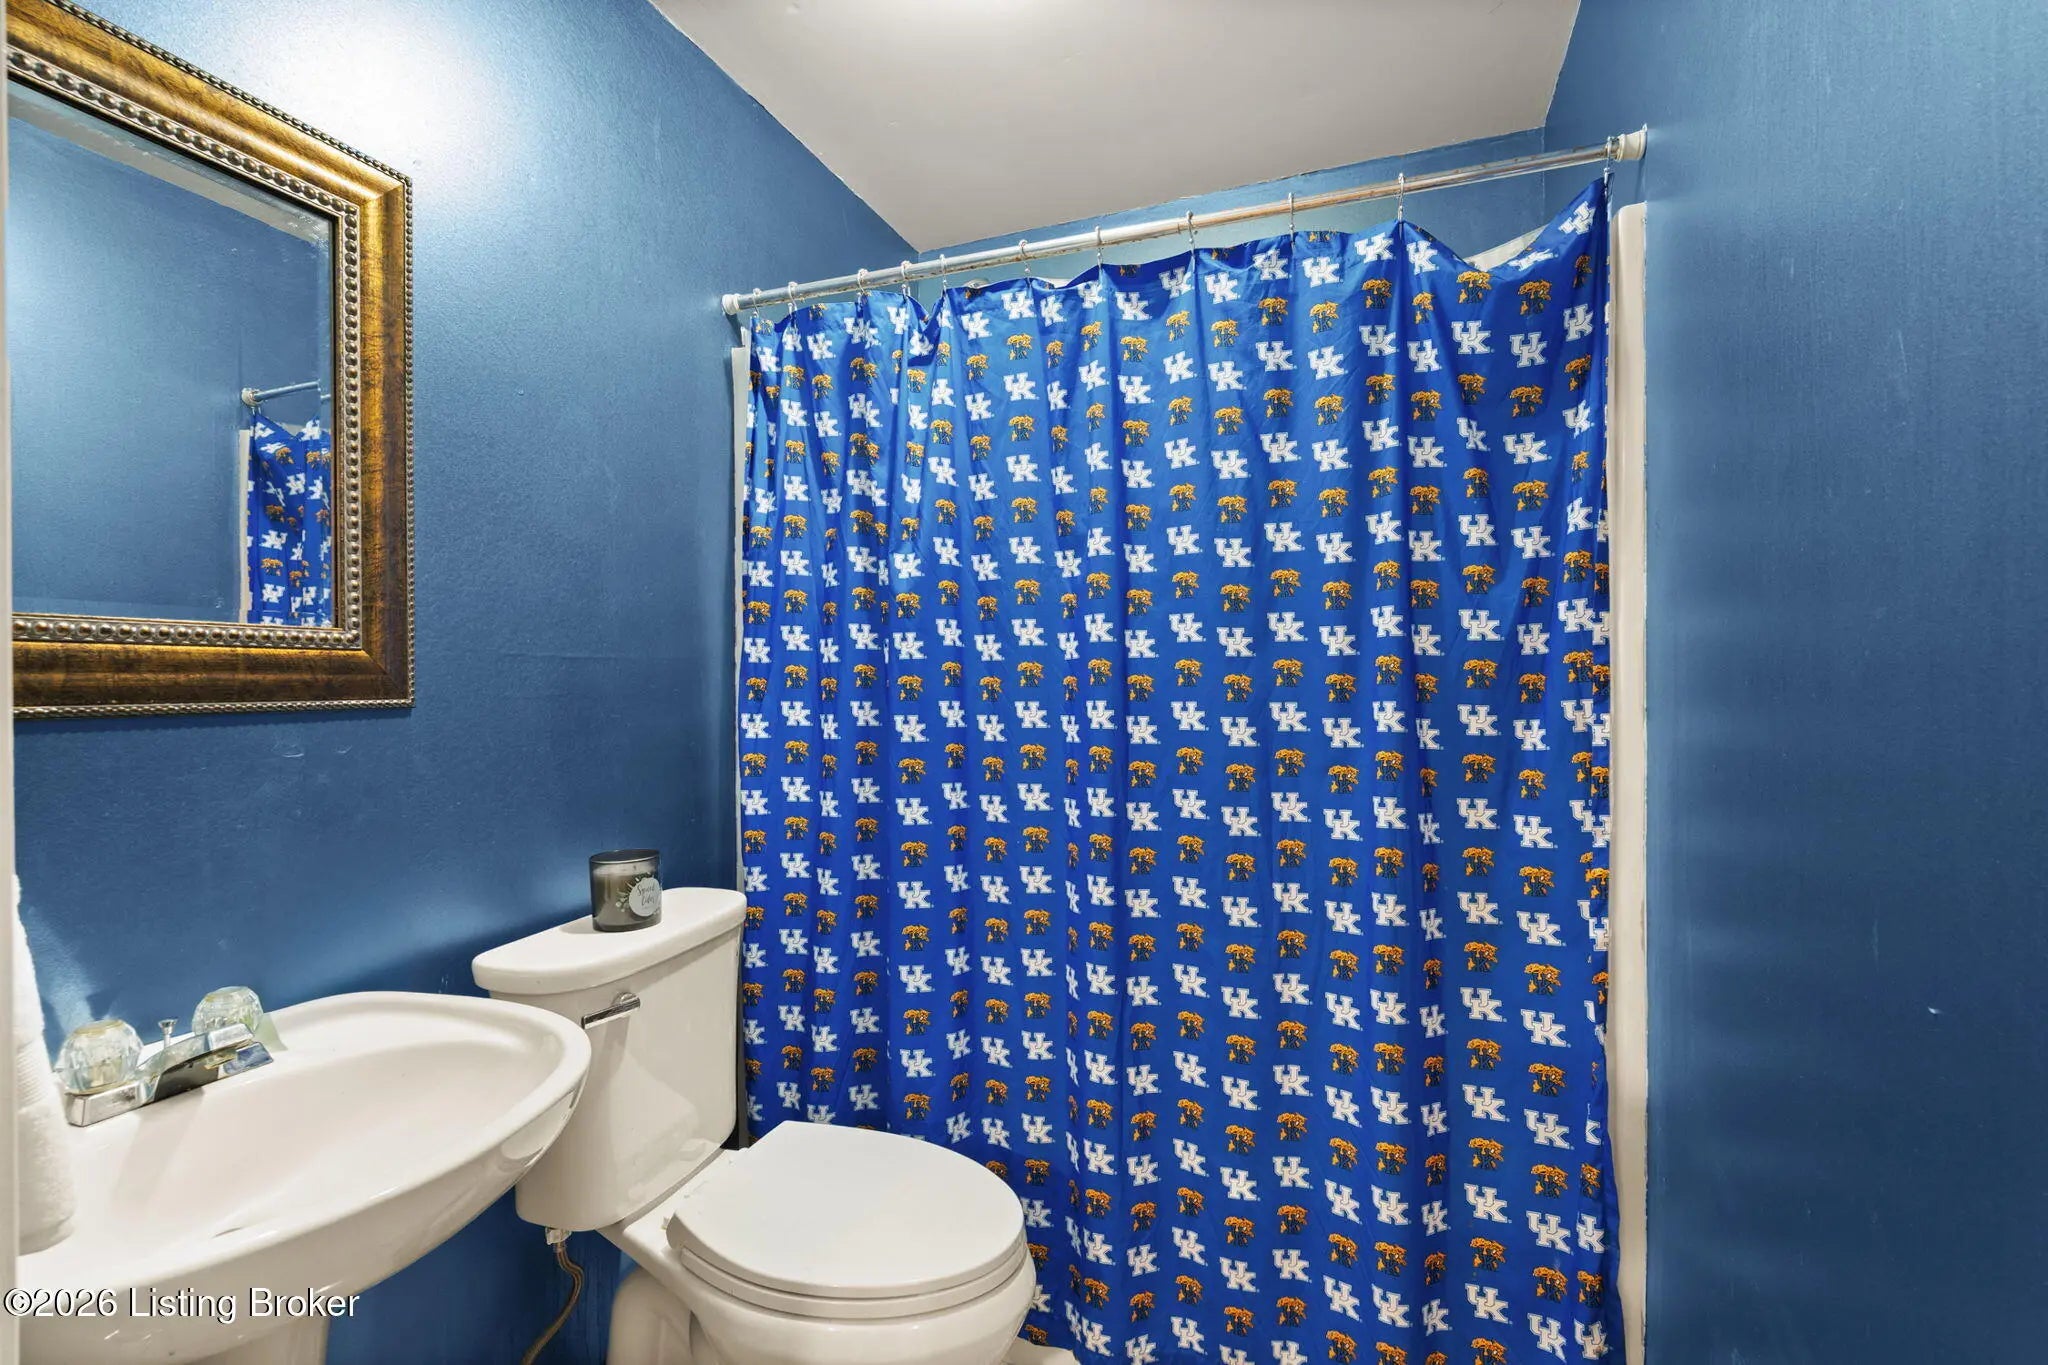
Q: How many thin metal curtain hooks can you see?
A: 11